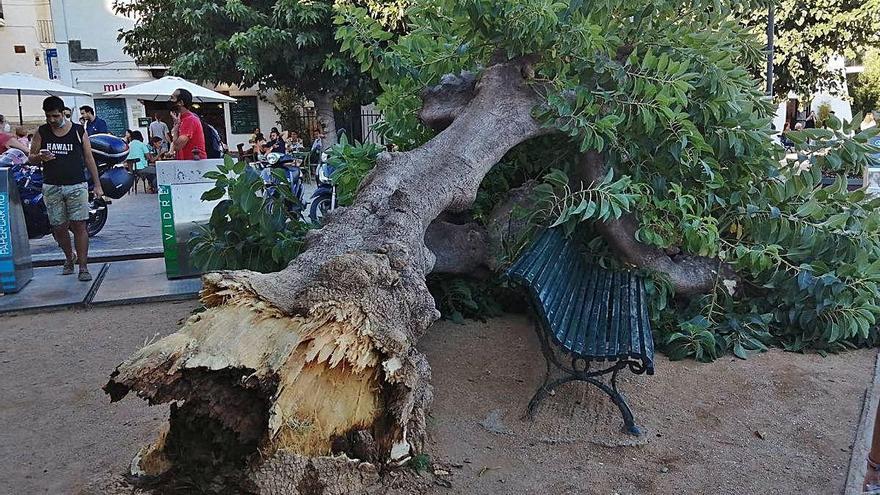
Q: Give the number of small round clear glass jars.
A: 0